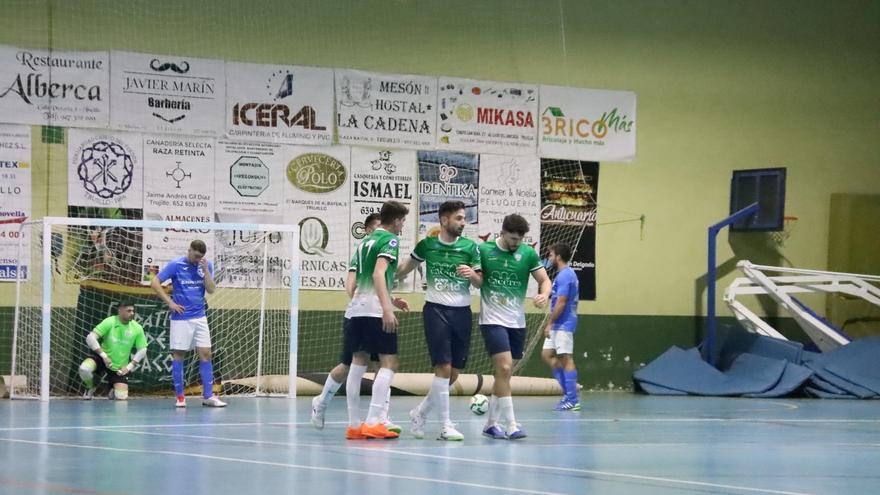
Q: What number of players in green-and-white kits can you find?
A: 4